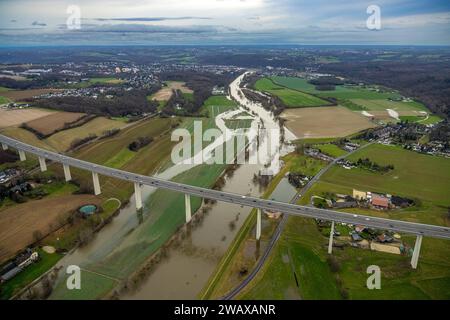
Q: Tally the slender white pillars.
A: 10